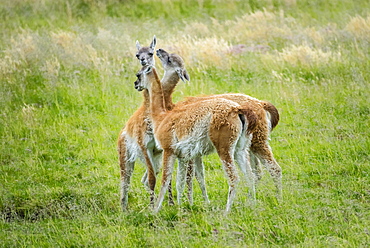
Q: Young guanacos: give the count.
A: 3